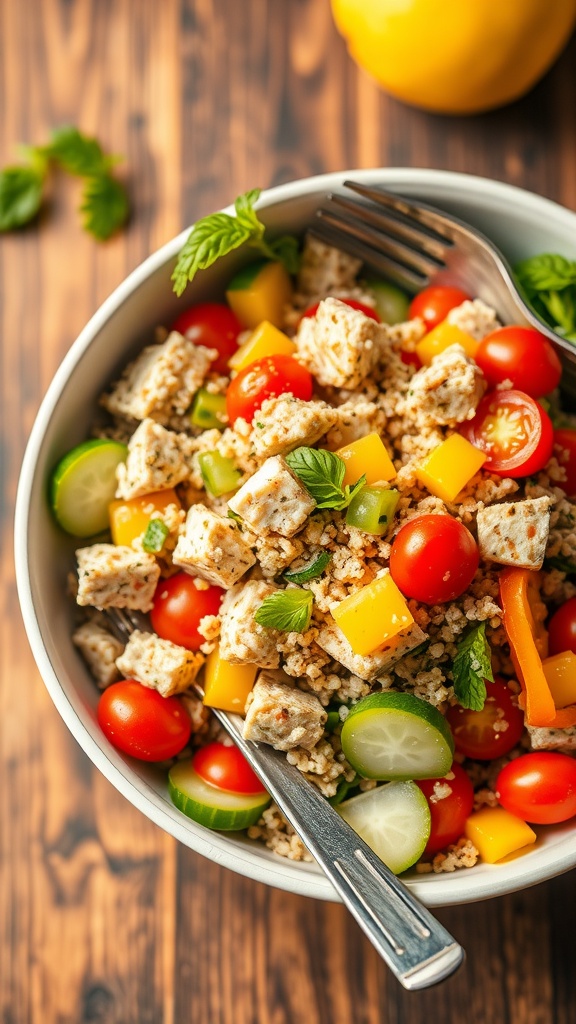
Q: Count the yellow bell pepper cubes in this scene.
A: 10